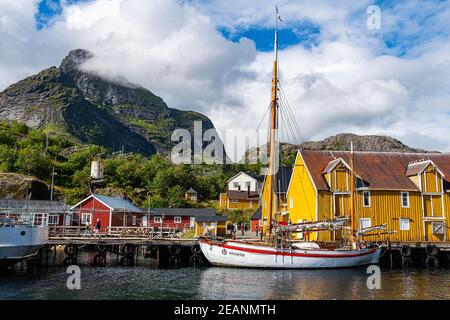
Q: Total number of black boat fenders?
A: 14